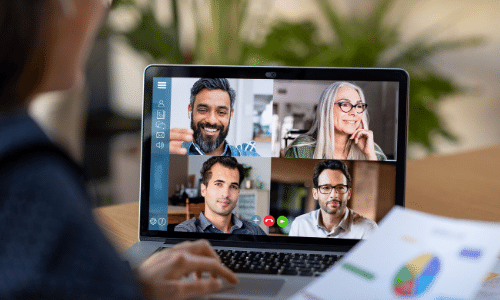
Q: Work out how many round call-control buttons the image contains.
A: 3